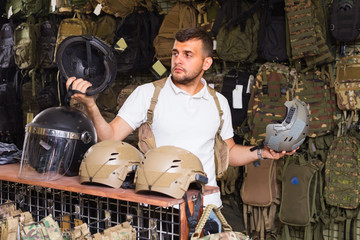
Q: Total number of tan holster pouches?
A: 2